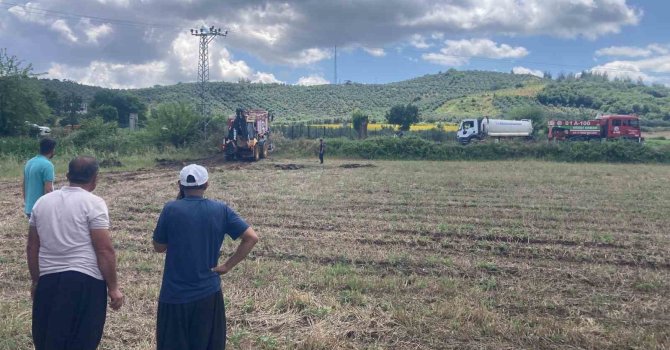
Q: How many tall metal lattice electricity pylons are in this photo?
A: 1